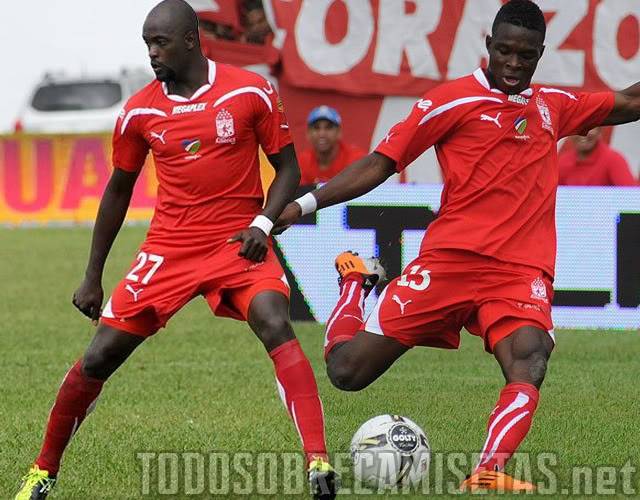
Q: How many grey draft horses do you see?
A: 0